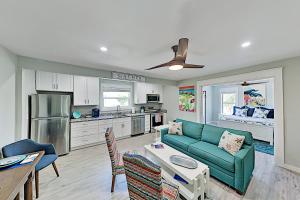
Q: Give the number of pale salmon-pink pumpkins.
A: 0